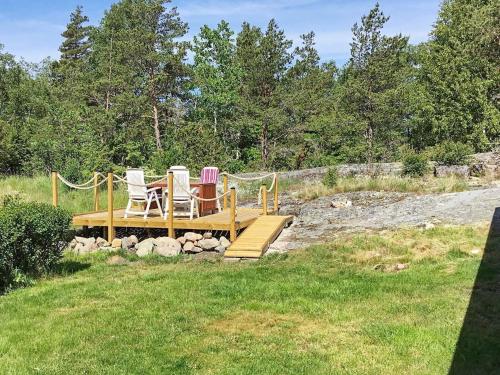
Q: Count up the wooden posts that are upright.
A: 8